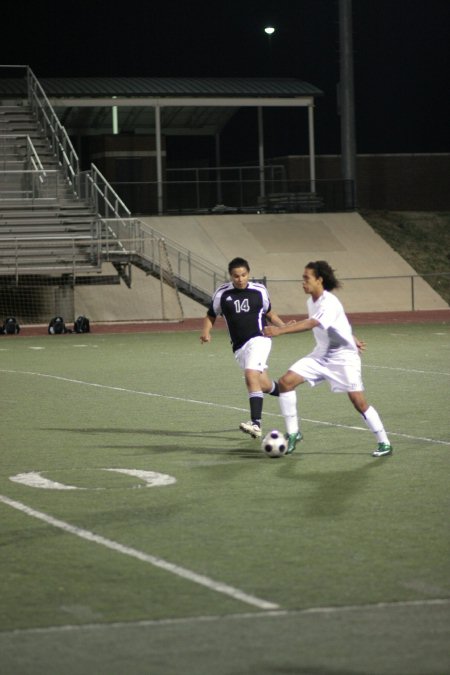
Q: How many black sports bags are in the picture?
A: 3